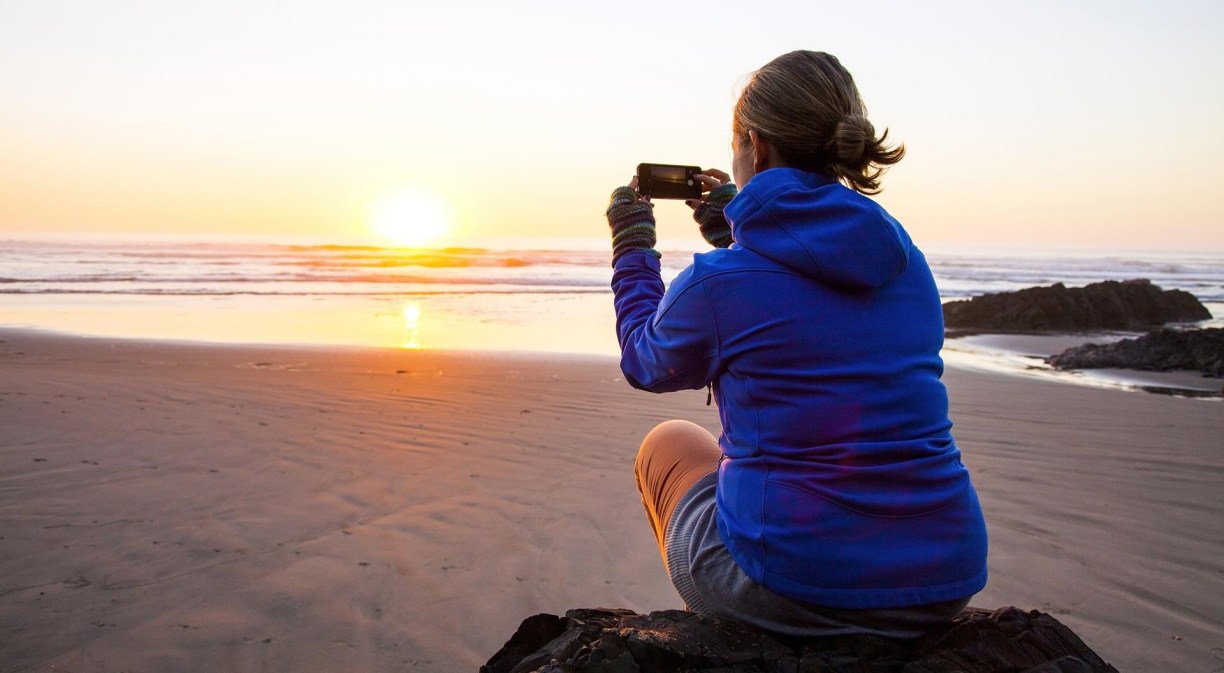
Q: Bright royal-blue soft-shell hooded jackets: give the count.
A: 1